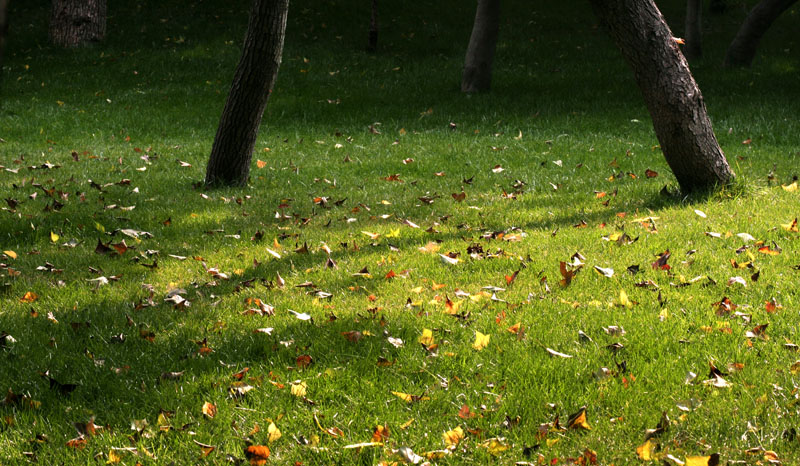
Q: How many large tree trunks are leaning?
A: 2